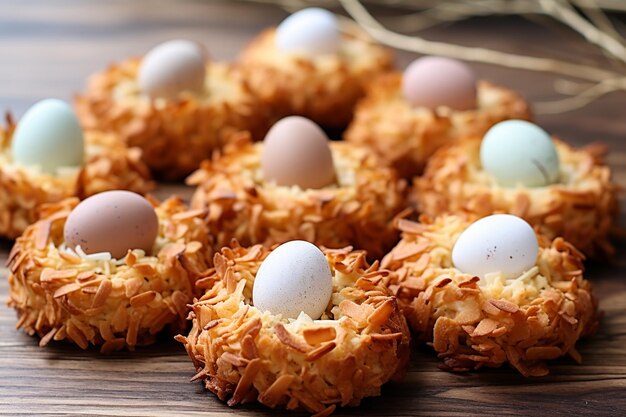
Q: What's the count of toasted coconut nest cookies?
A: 9